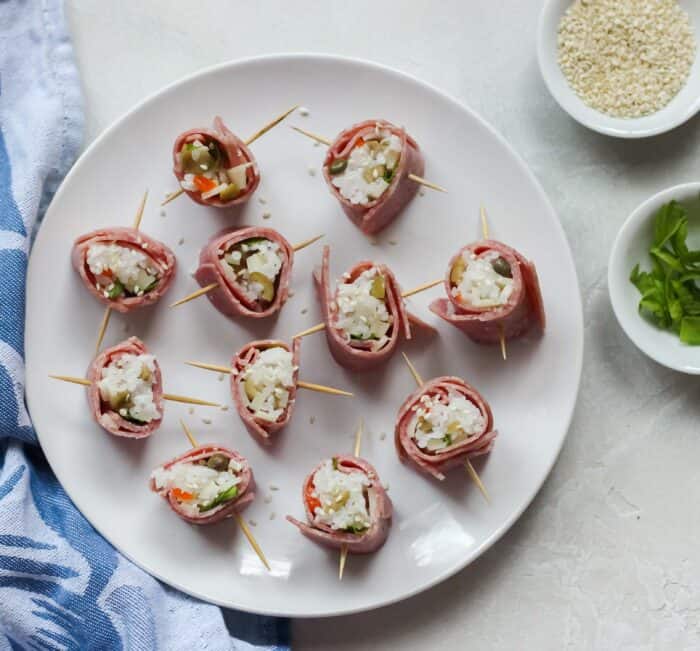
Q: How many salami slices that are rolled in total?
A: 11